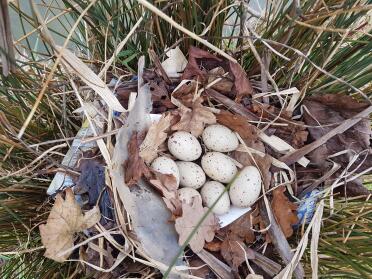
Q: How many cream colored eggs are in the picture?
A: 8